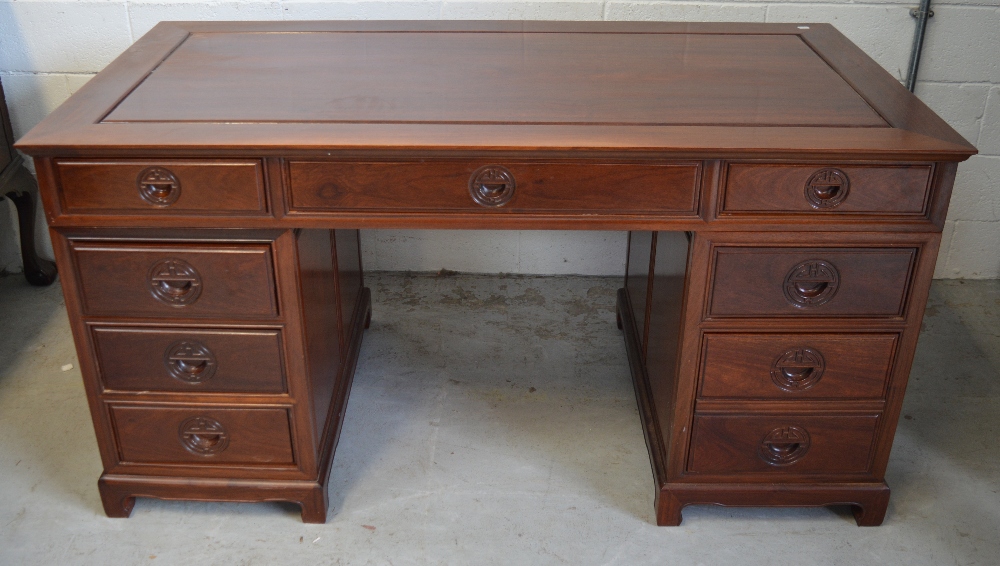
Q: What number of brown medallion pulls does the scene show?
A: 9